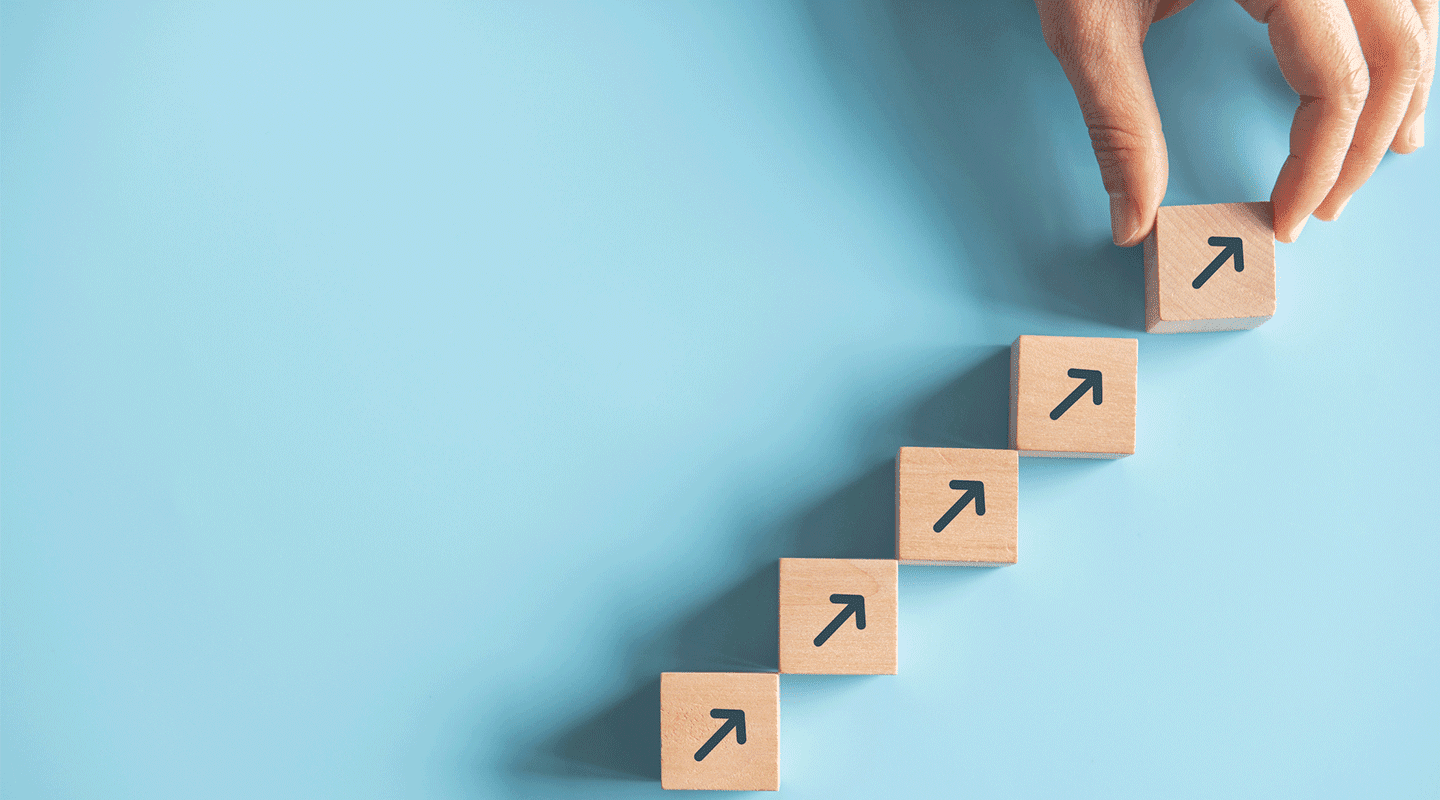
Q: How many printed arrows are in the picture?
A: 5